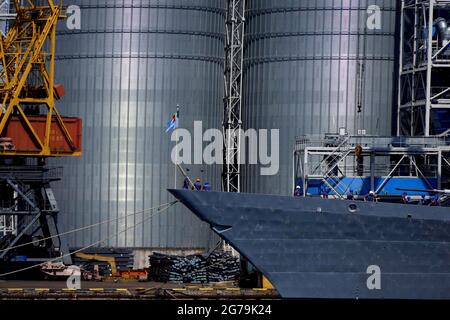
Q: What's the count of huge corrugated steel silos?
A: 2